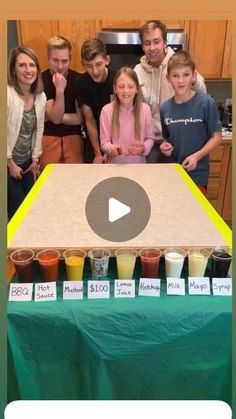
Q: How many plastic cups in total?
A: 9